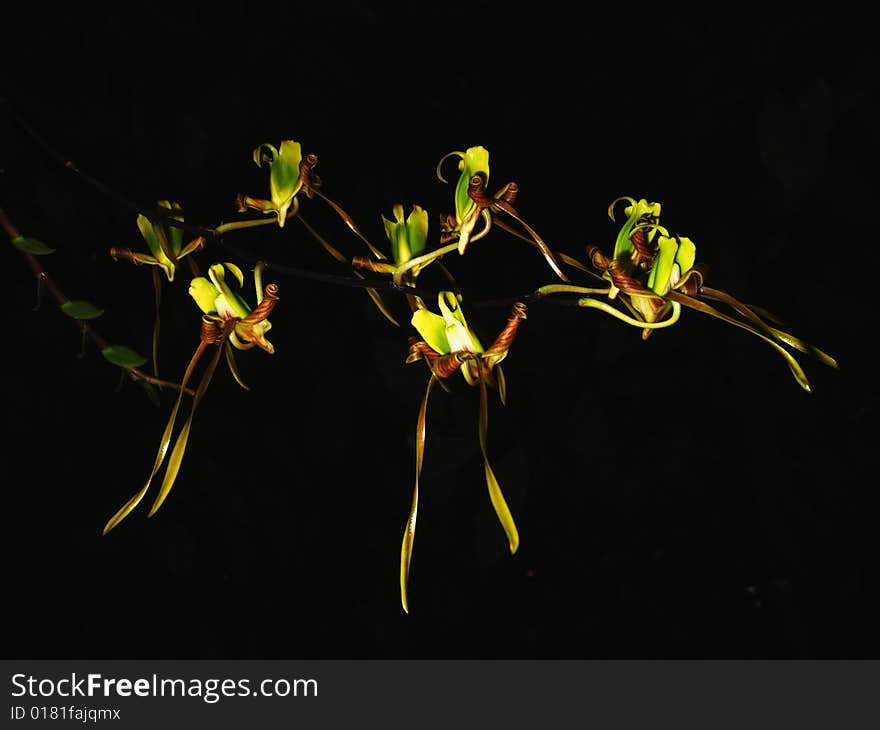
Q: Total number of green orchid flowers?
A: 8